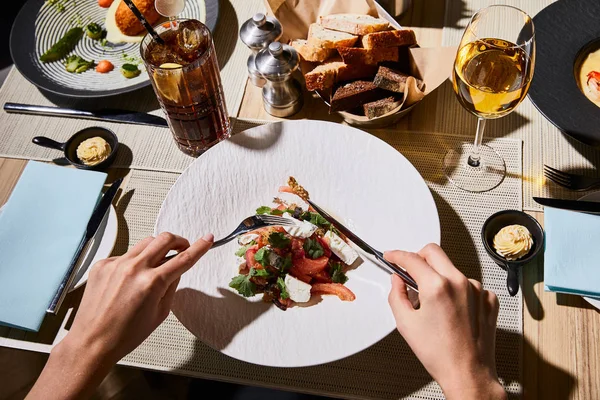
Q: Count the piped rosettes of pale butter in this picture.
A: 2